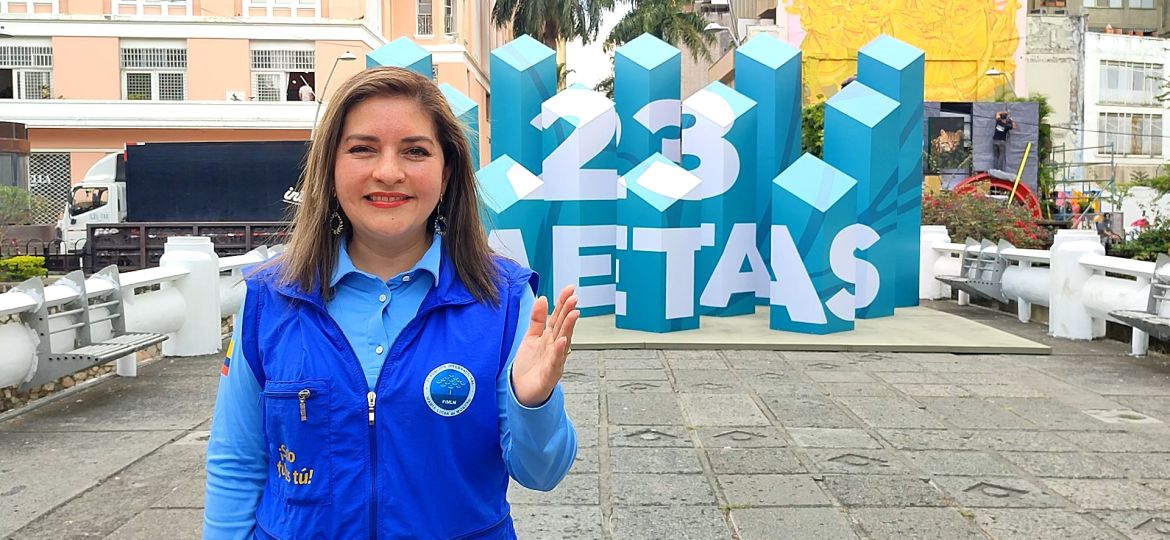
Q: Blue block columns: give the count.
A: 12